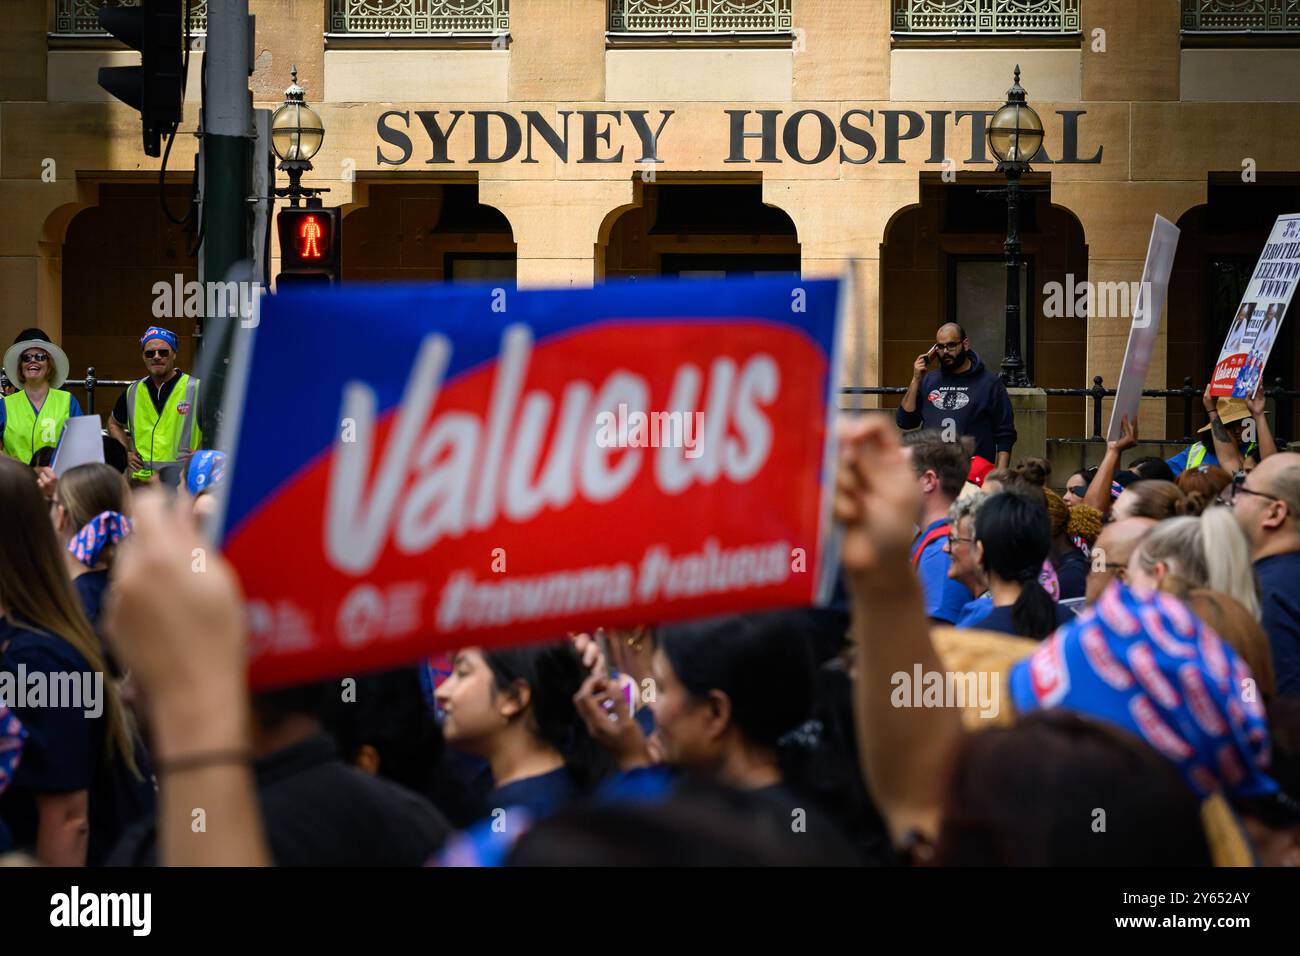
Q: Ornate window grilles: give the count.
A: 5